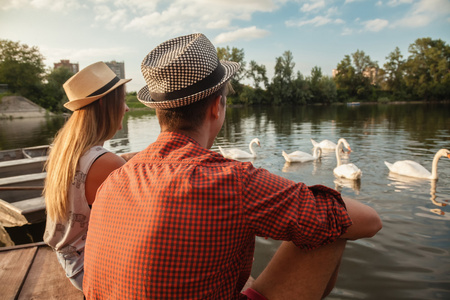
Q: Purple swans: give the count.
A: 0